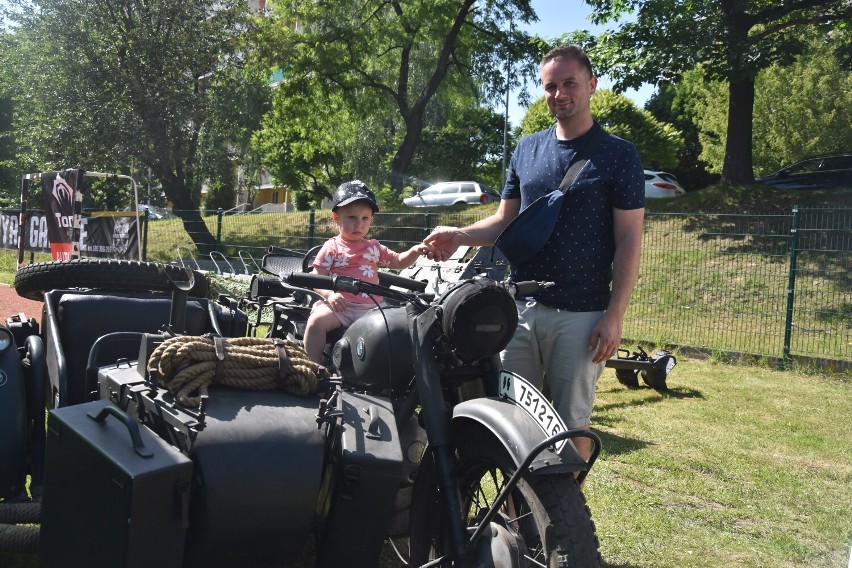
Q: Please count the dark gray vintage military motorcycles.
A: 1